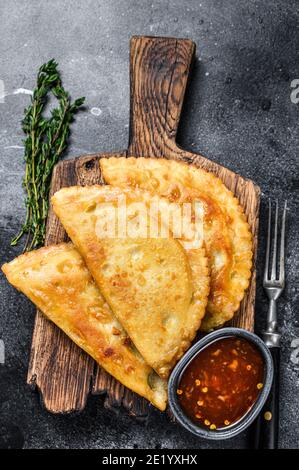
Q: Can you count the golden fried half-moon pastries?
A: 3